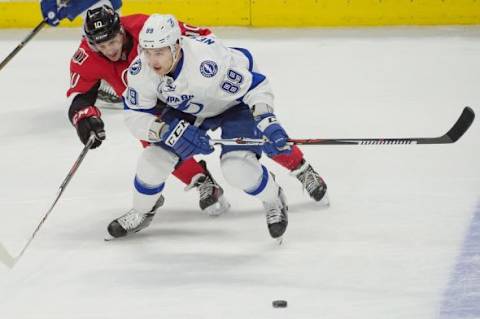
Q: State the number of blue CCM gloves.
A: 2